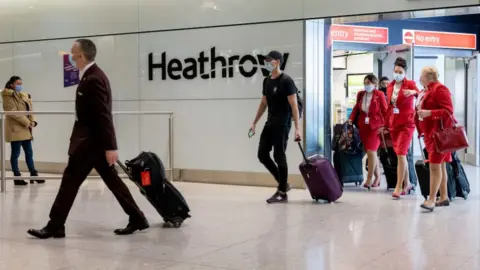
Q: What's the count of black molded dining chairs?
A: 0